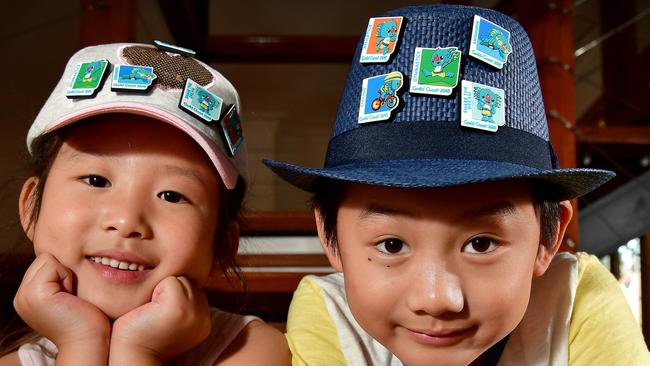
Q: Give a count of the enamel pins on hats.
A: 10